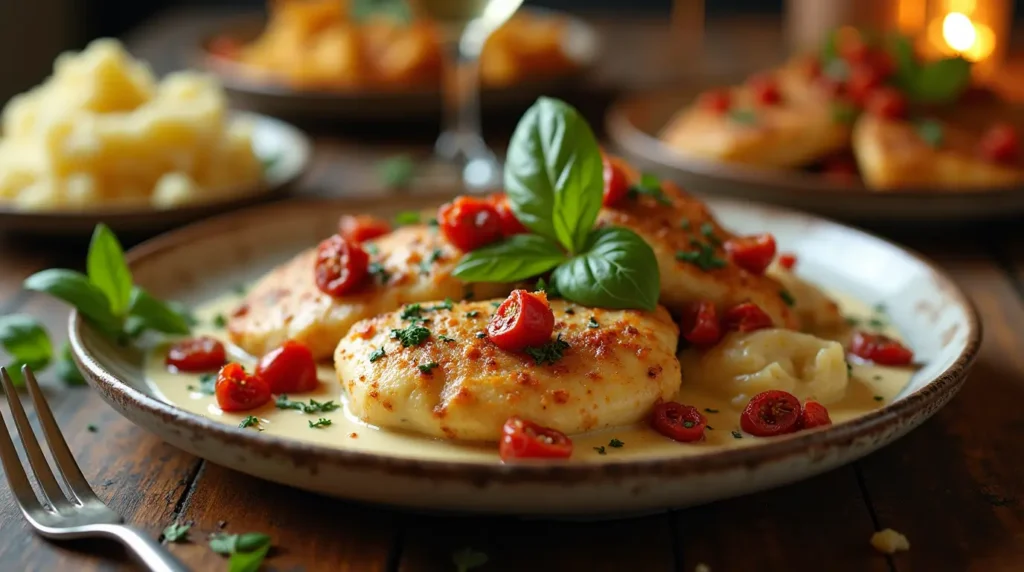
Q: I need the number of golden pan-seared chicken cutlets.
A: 3